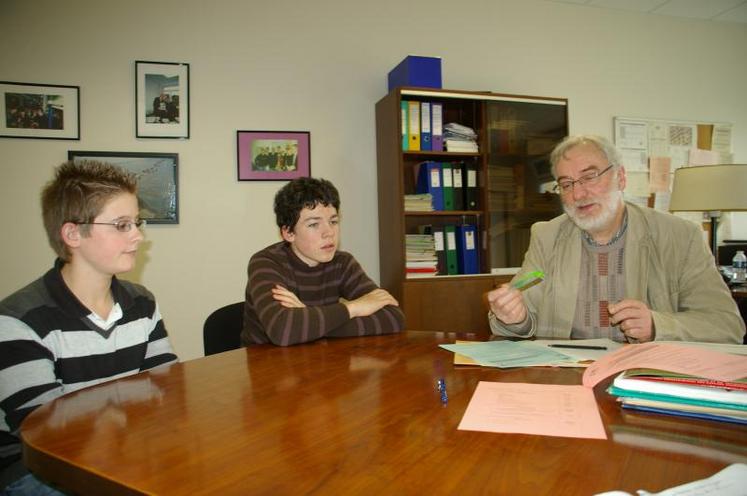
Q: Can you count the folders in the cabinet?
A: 11